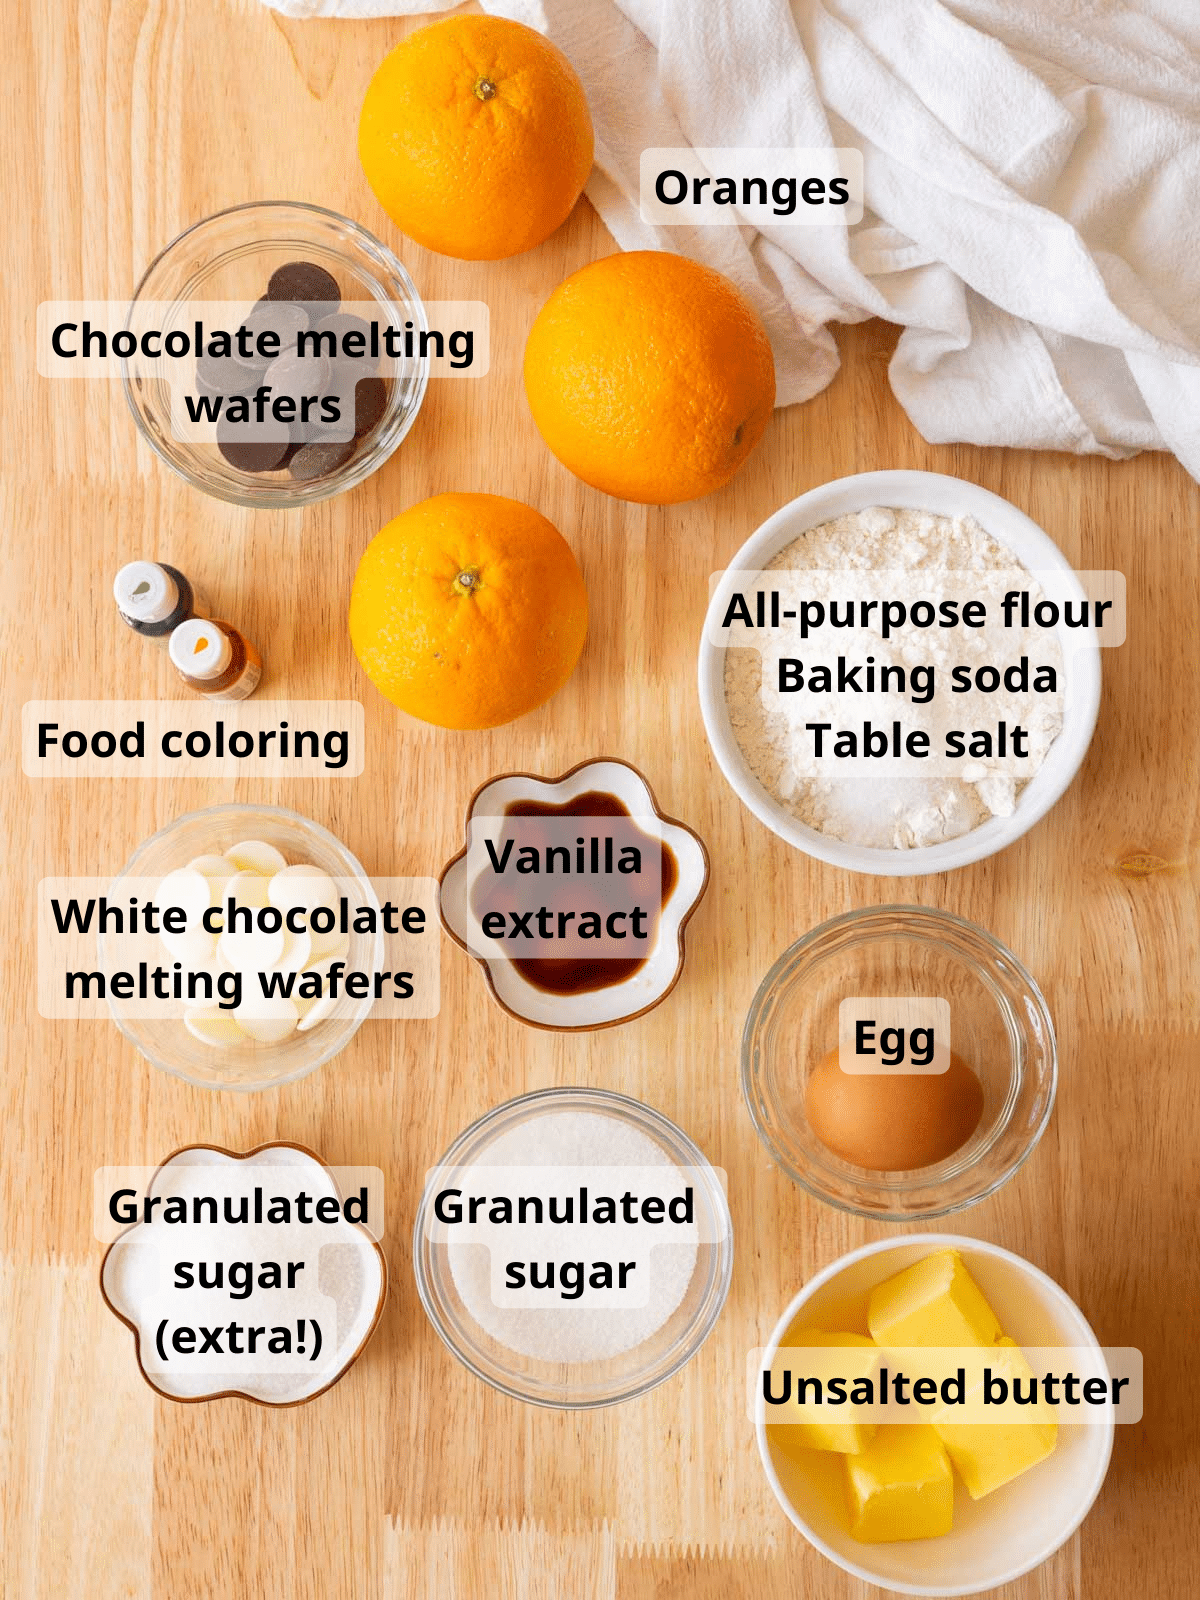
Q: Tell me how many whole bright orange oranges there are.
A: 3